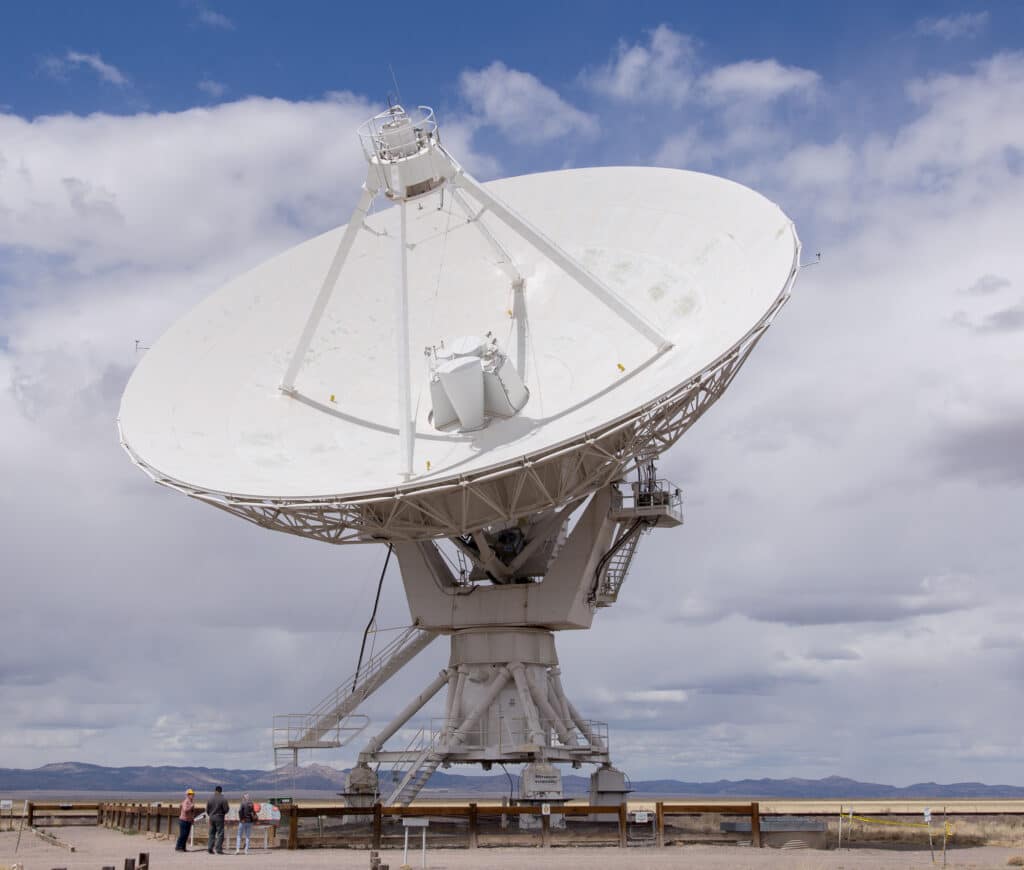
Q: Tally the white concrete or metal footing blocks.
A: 3